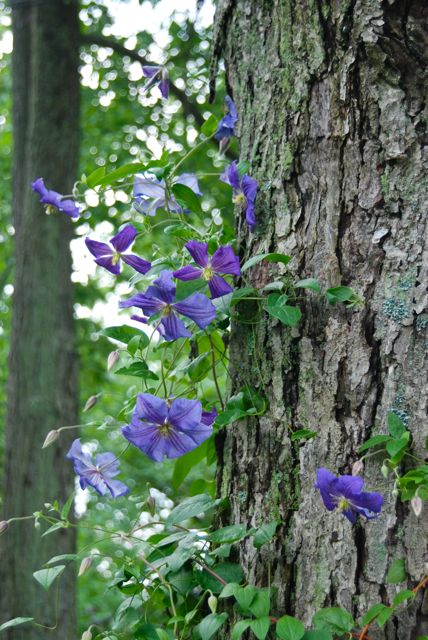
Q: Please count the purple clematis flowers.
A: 11